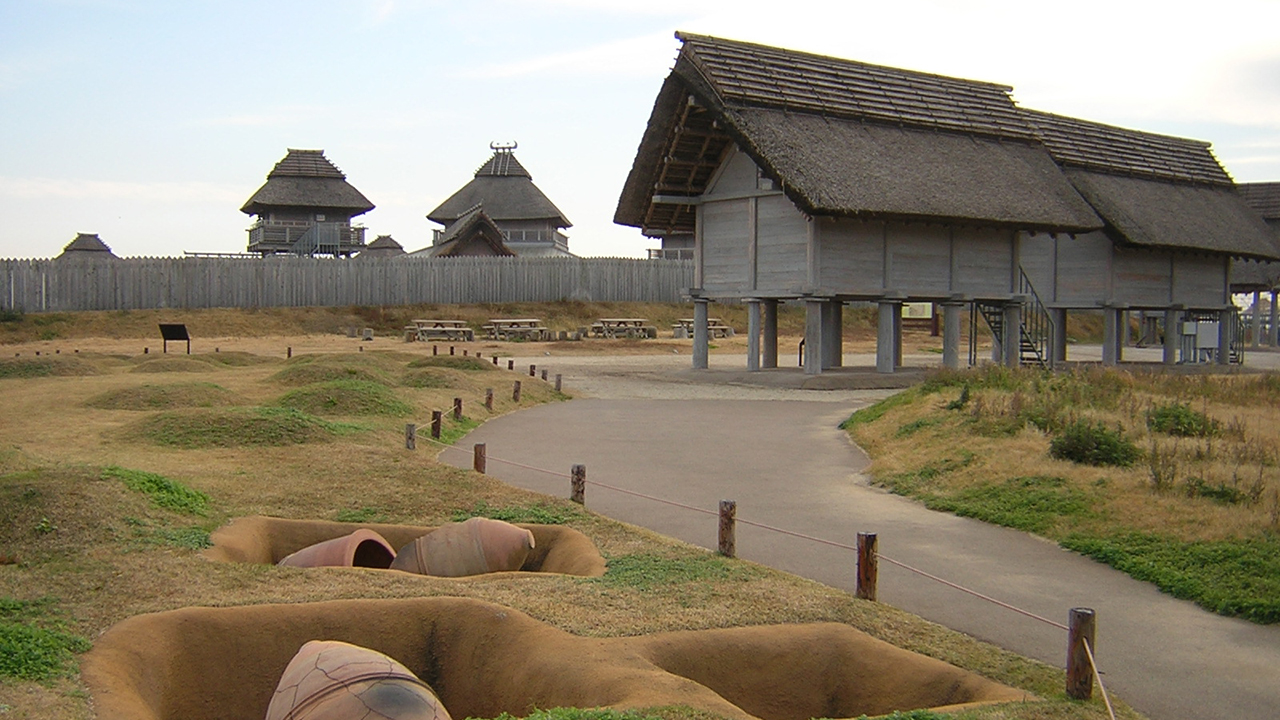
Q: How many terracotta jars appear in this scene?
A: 3